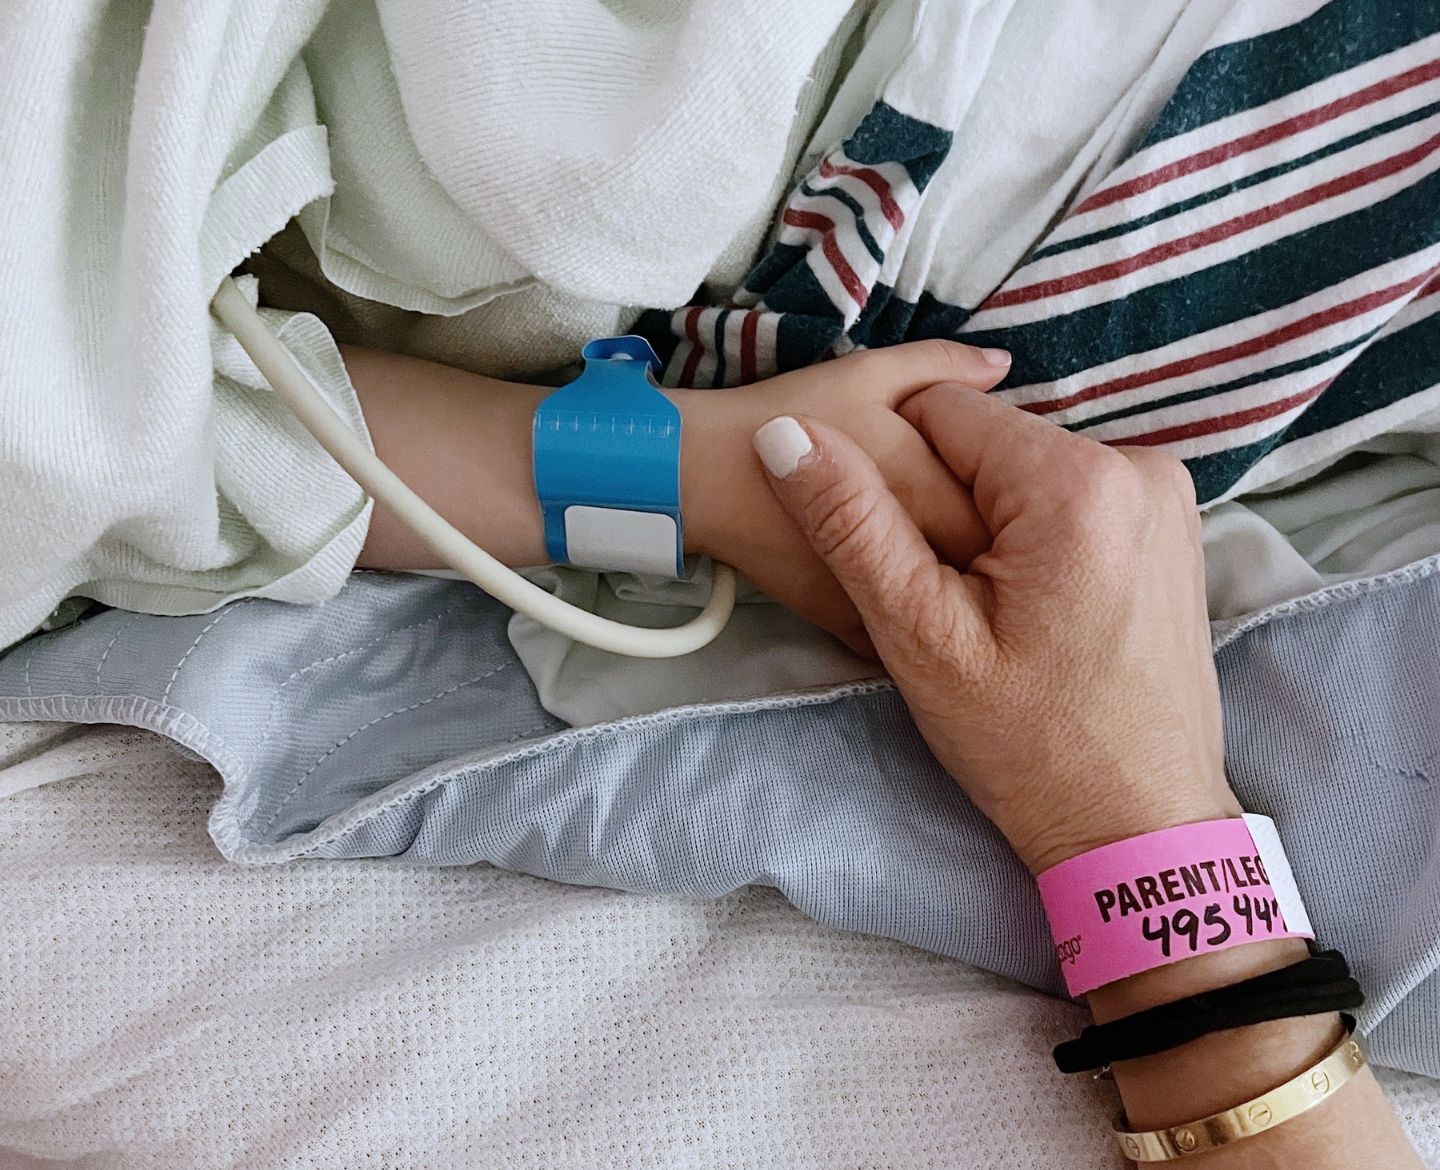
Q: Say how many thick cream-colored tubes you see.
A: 1